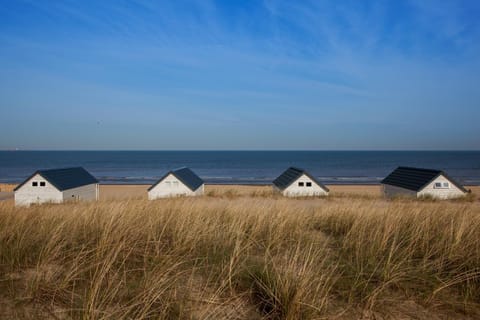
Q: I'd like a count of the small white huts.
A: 4